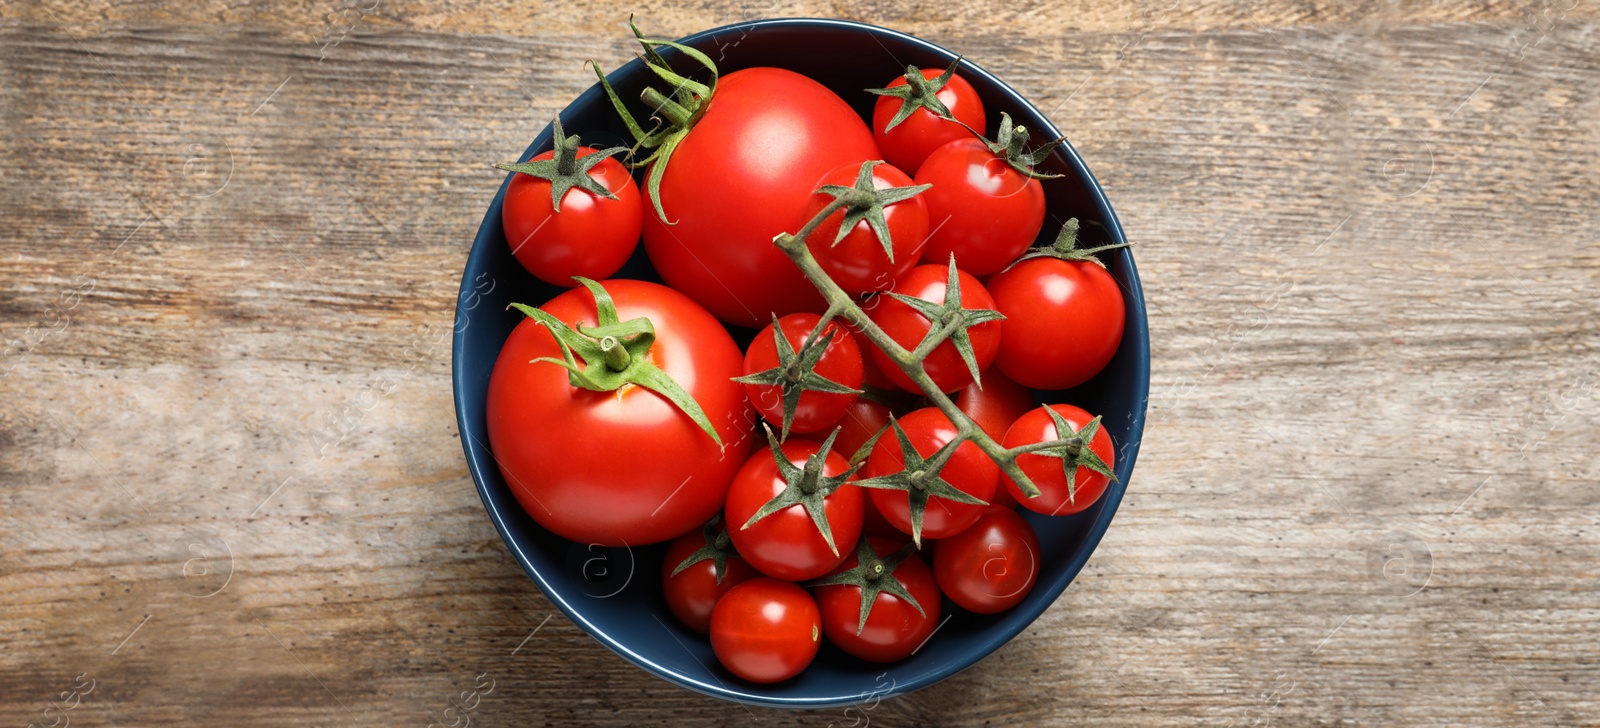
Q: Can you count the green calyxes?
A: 14